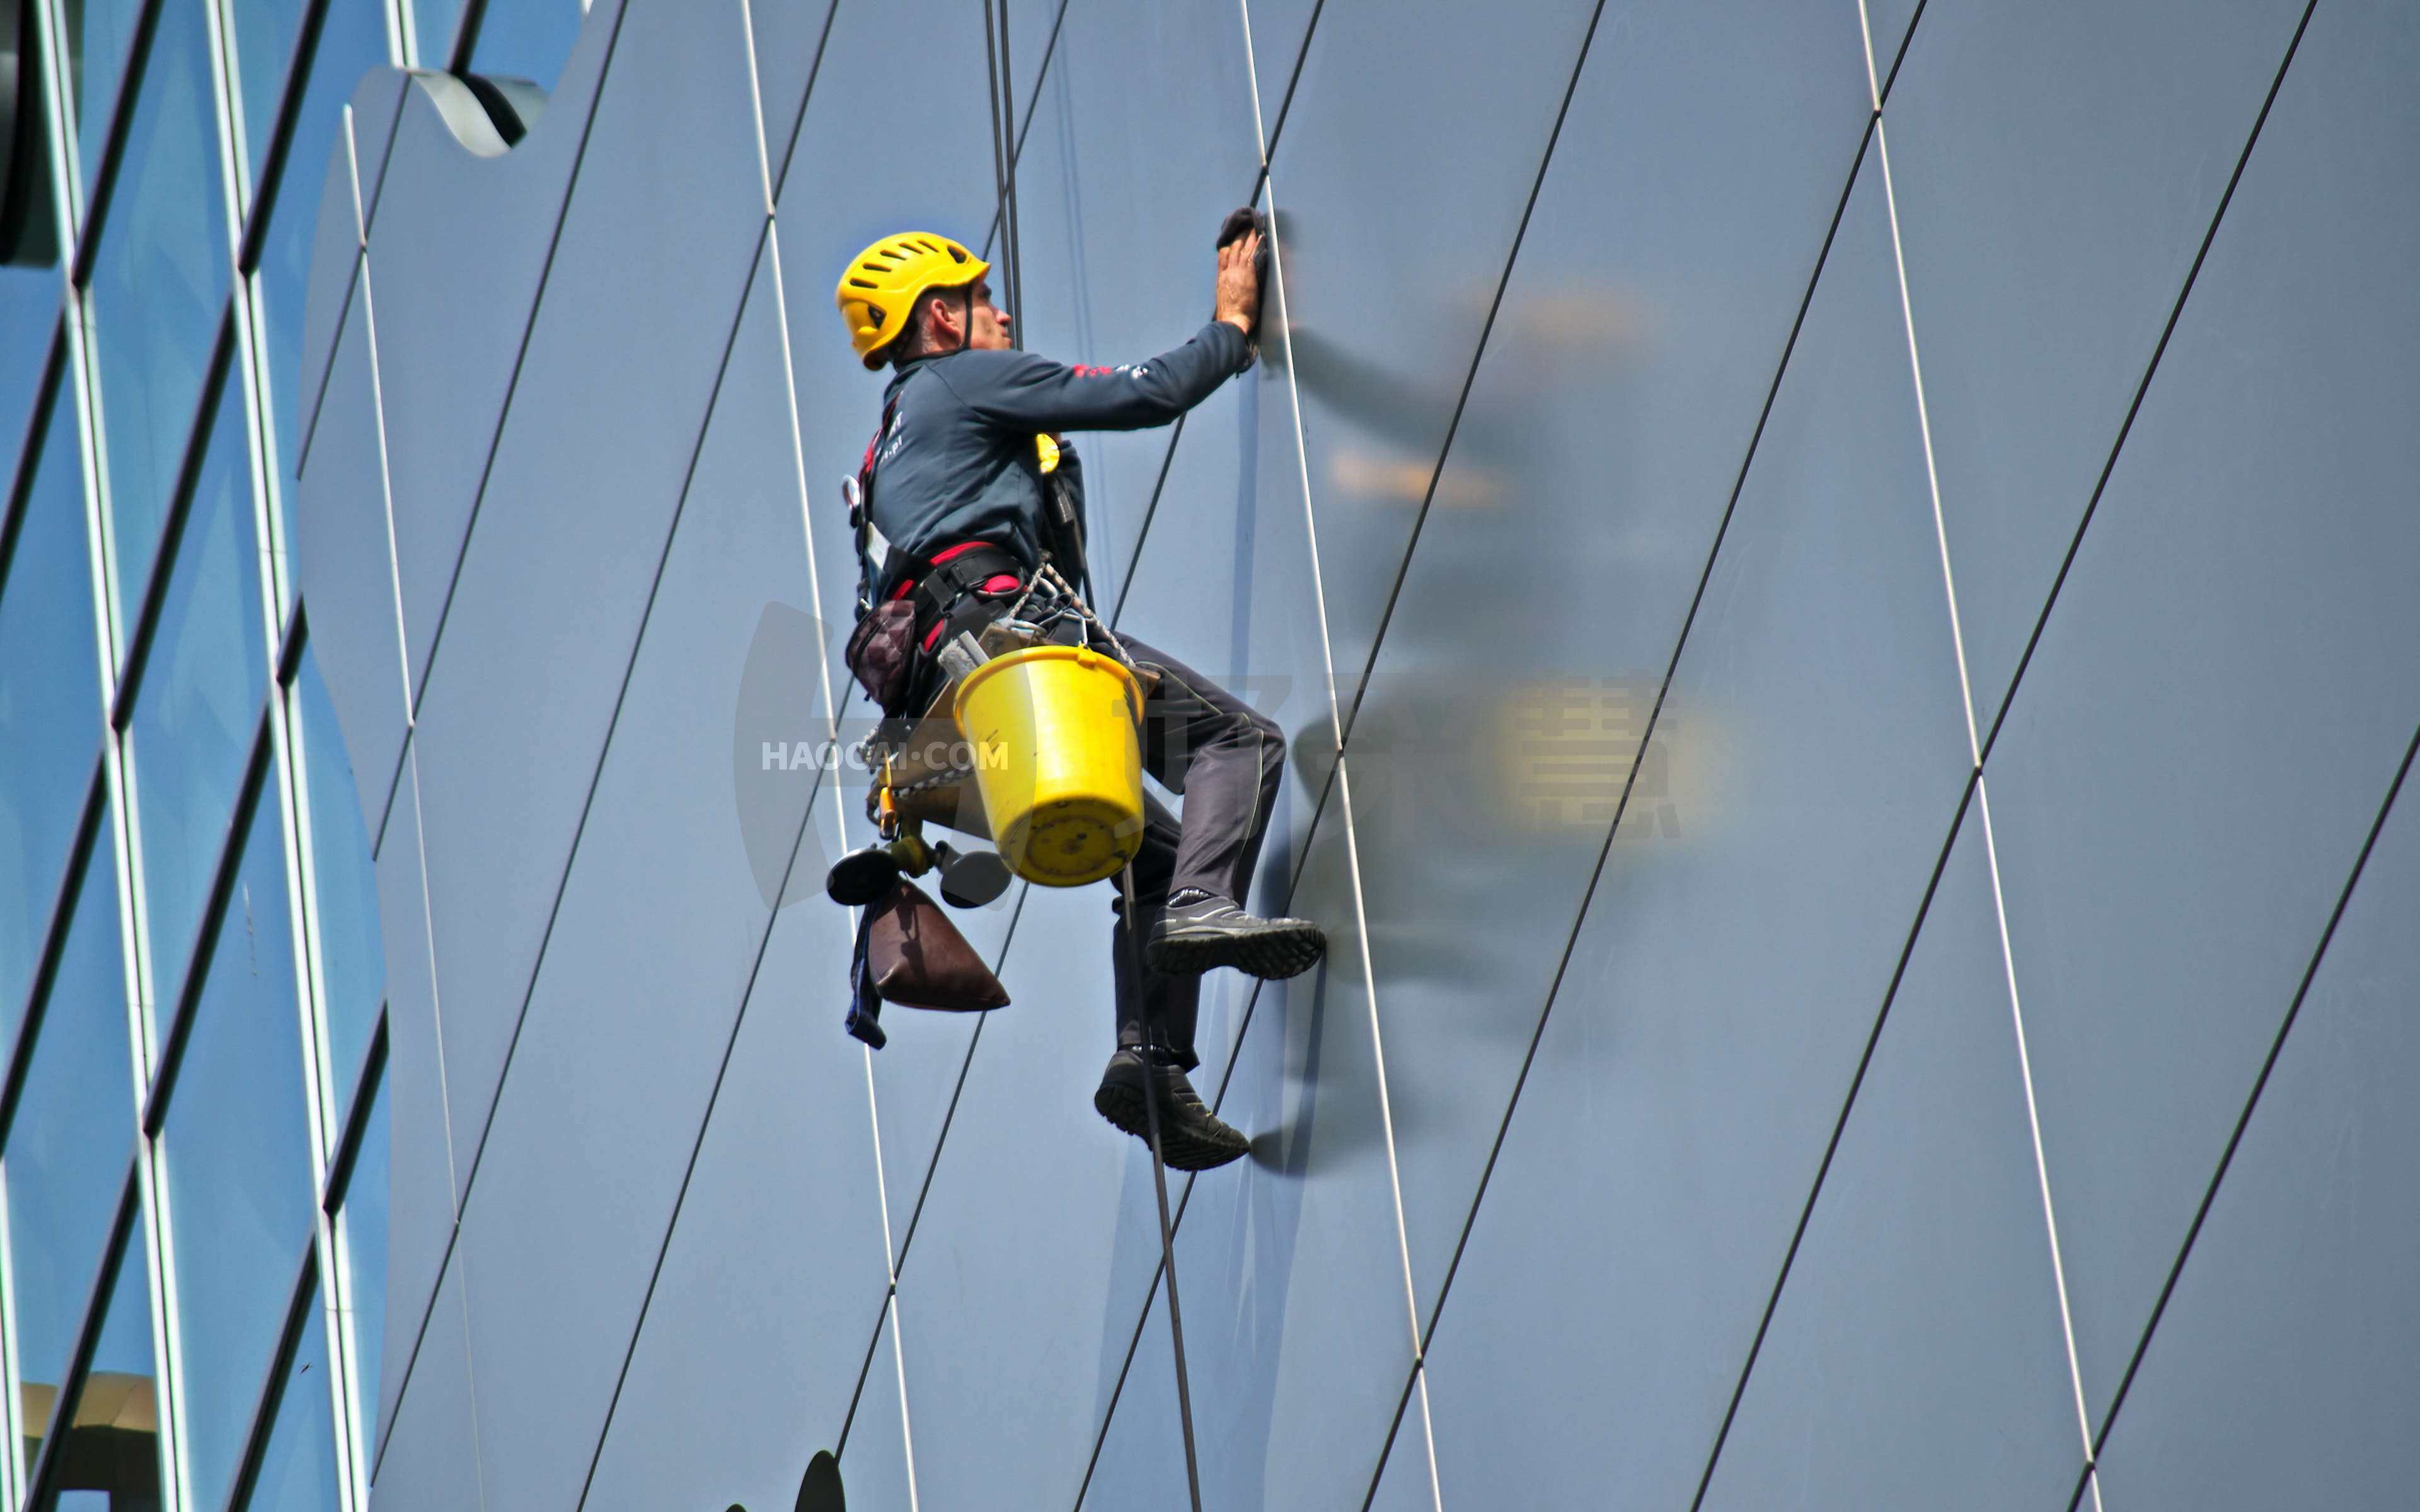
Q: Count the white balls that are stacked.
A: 0